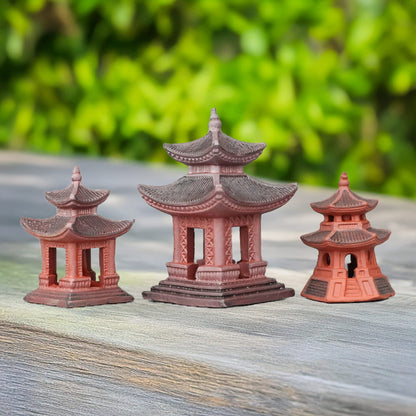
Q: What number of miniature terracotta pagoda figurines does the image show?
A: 3